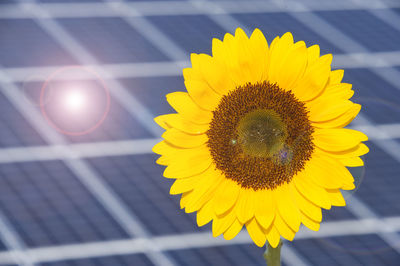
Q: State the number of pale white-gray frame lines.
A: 11